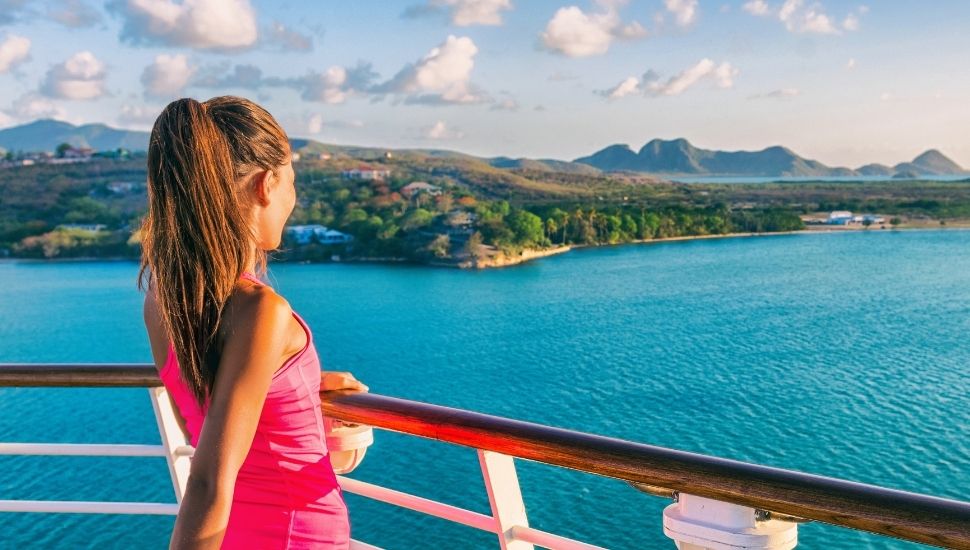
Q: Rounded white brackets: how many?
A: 2